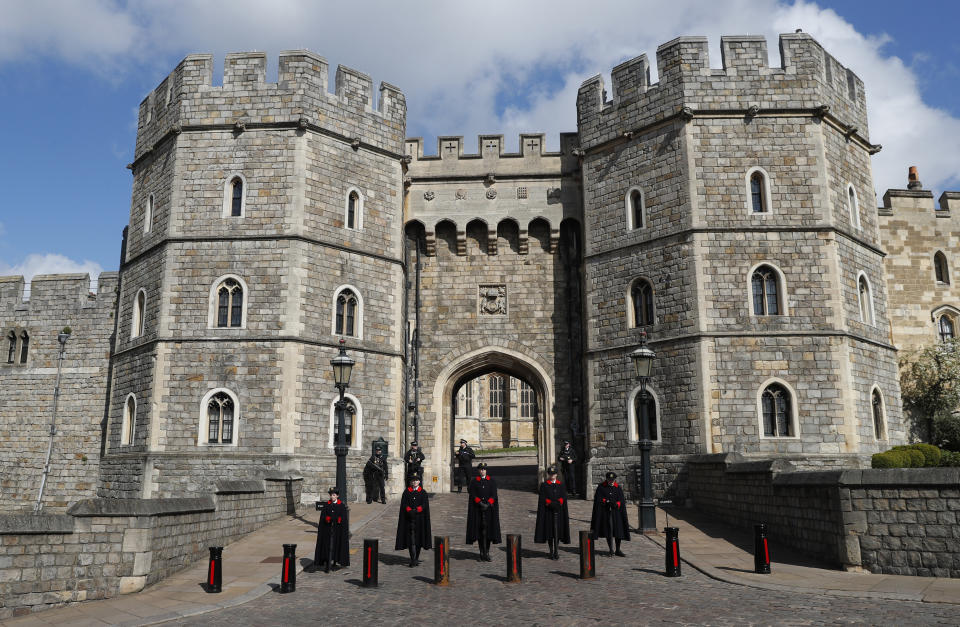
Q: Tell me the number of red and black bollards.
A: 8